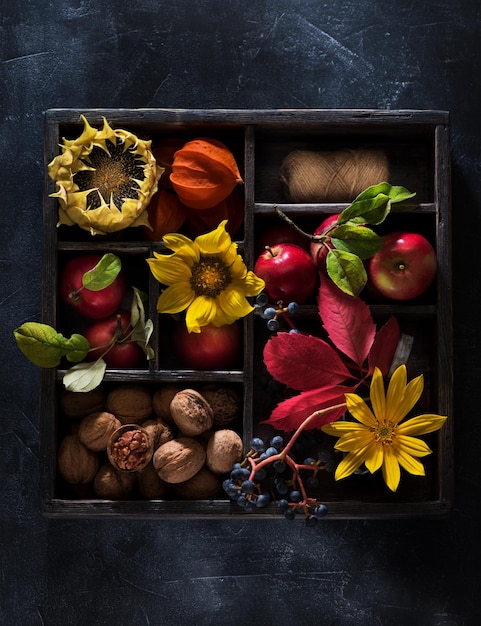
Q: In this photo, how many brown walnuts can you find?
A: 14